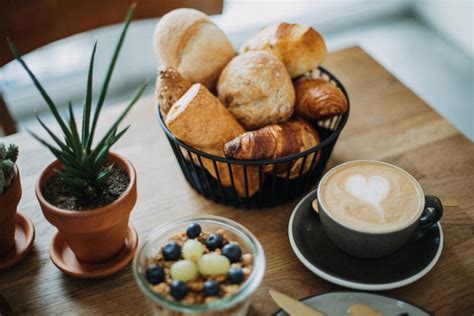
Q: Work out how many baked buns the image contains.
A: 7